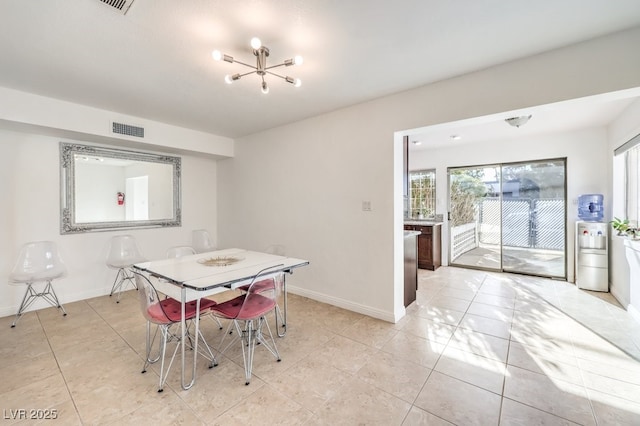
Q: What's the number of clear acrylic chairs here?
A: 7